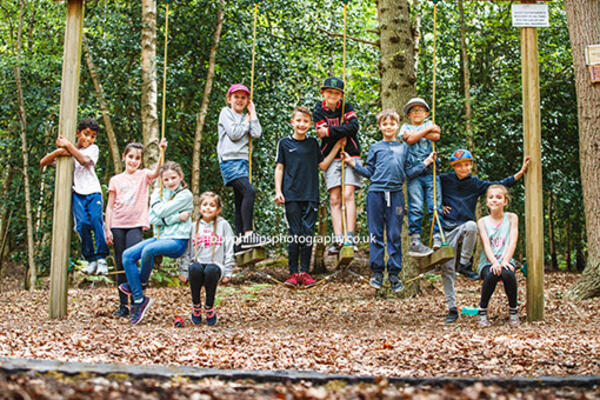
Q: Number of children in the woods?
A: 11